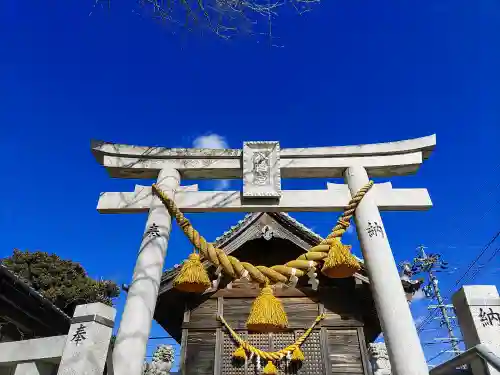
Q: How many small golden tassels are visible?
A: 3